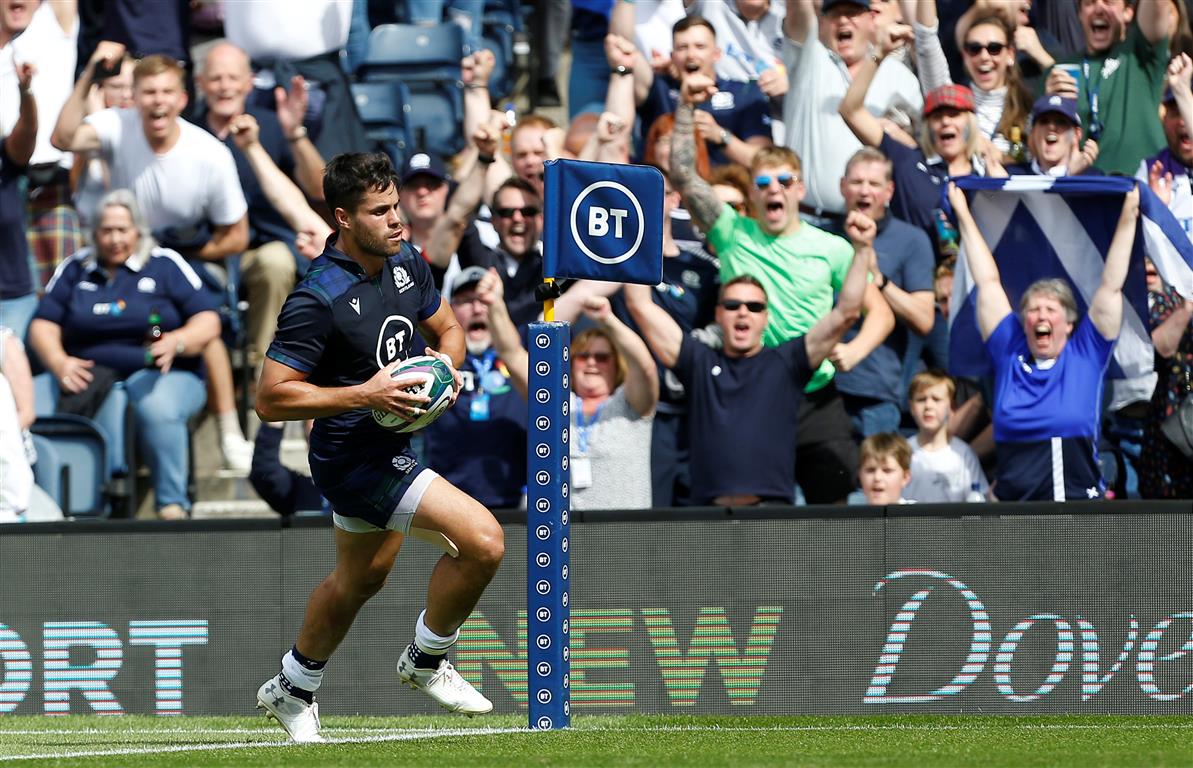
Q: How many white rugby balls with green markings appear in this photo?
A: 1